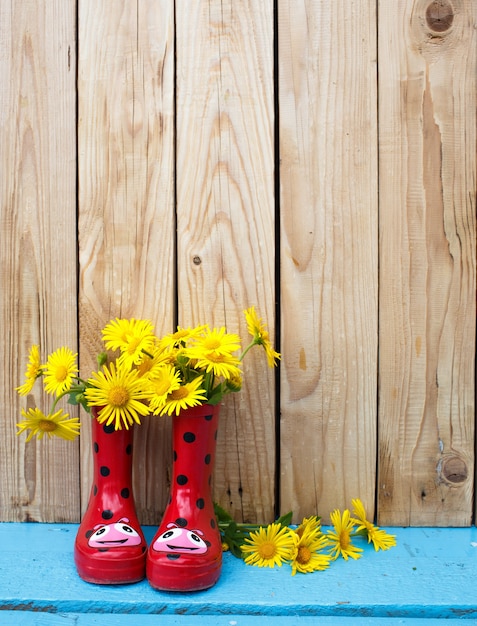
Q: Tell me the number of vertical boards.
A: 5